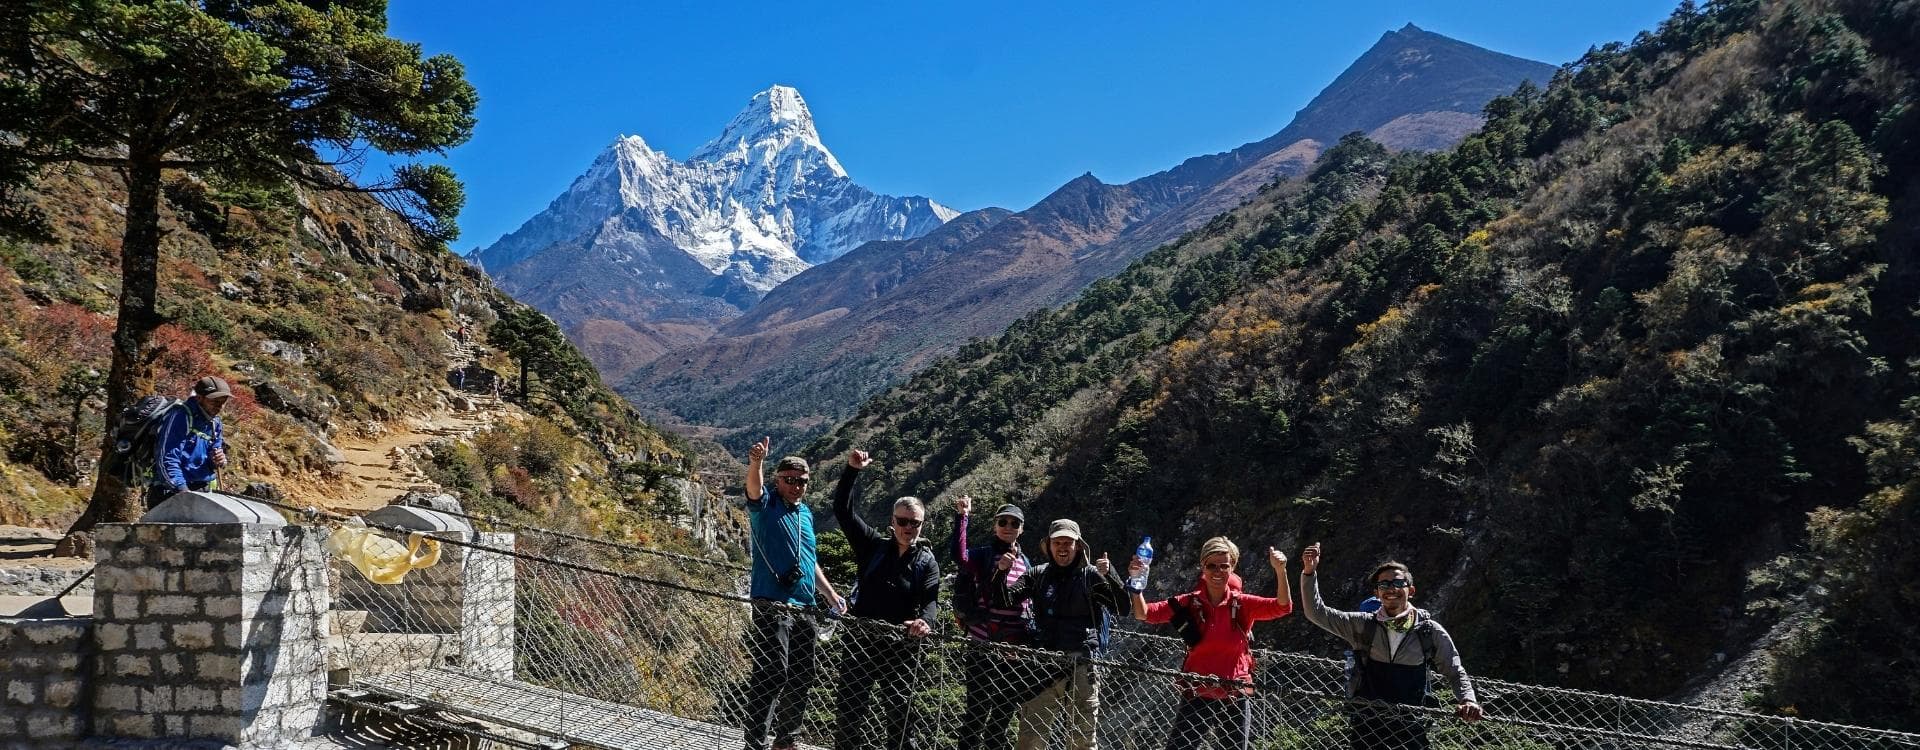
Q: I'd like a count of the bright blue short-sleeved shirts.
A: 1